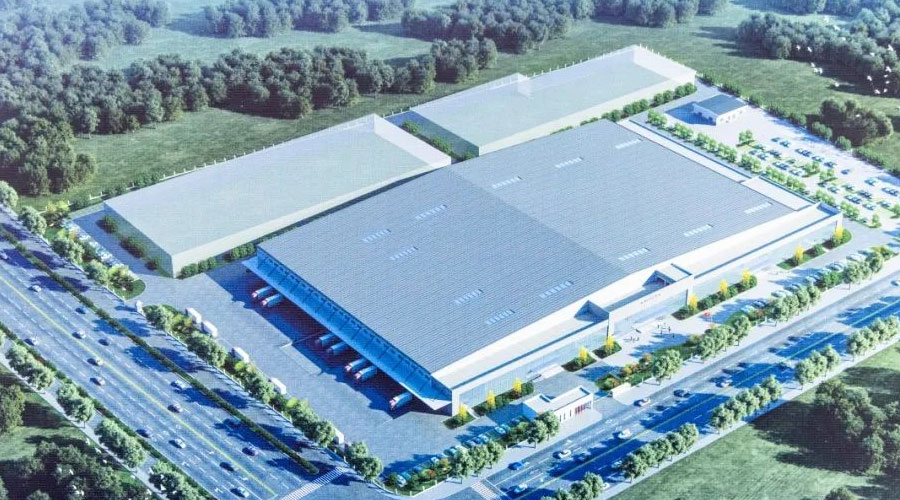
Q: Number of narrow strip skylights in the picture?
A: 12